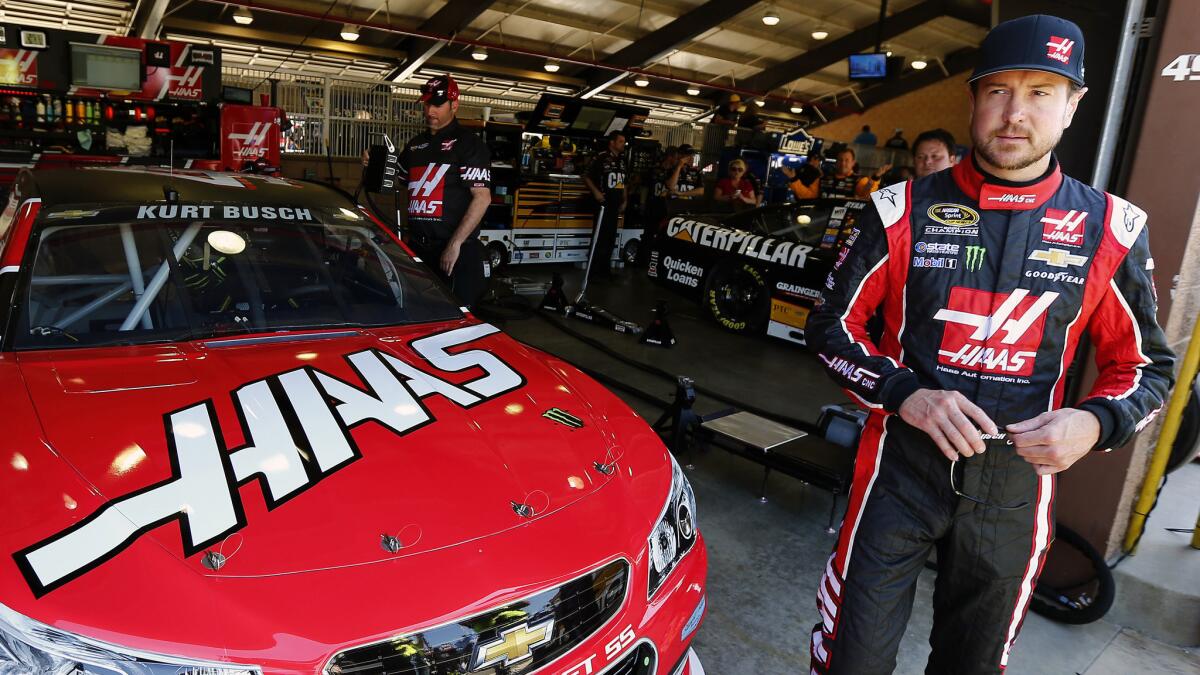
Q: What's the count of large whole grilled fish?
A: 0